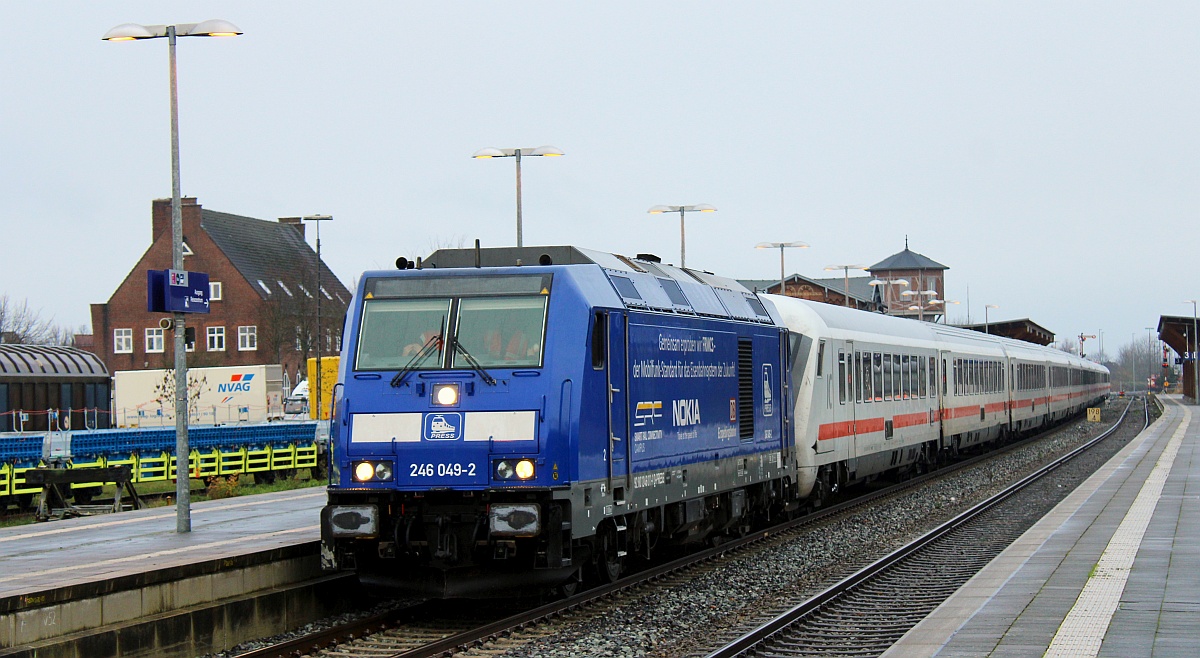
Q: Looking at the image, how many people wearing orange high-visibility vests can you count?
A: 2